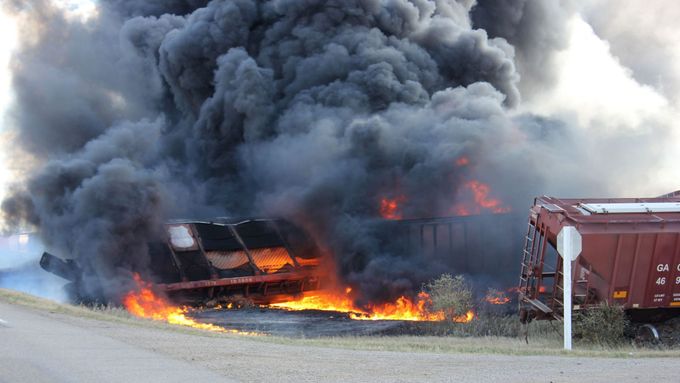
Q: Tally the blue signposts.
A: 0